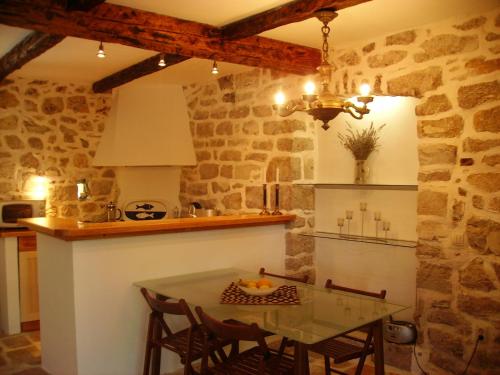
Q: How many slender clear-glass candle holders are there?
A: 5